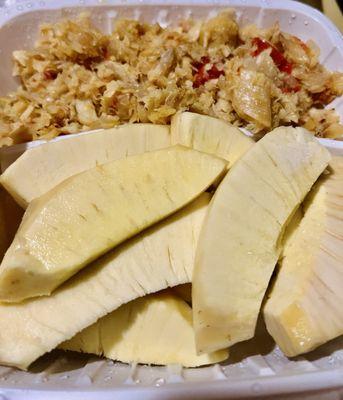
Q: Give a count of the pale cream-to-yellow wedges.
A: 7